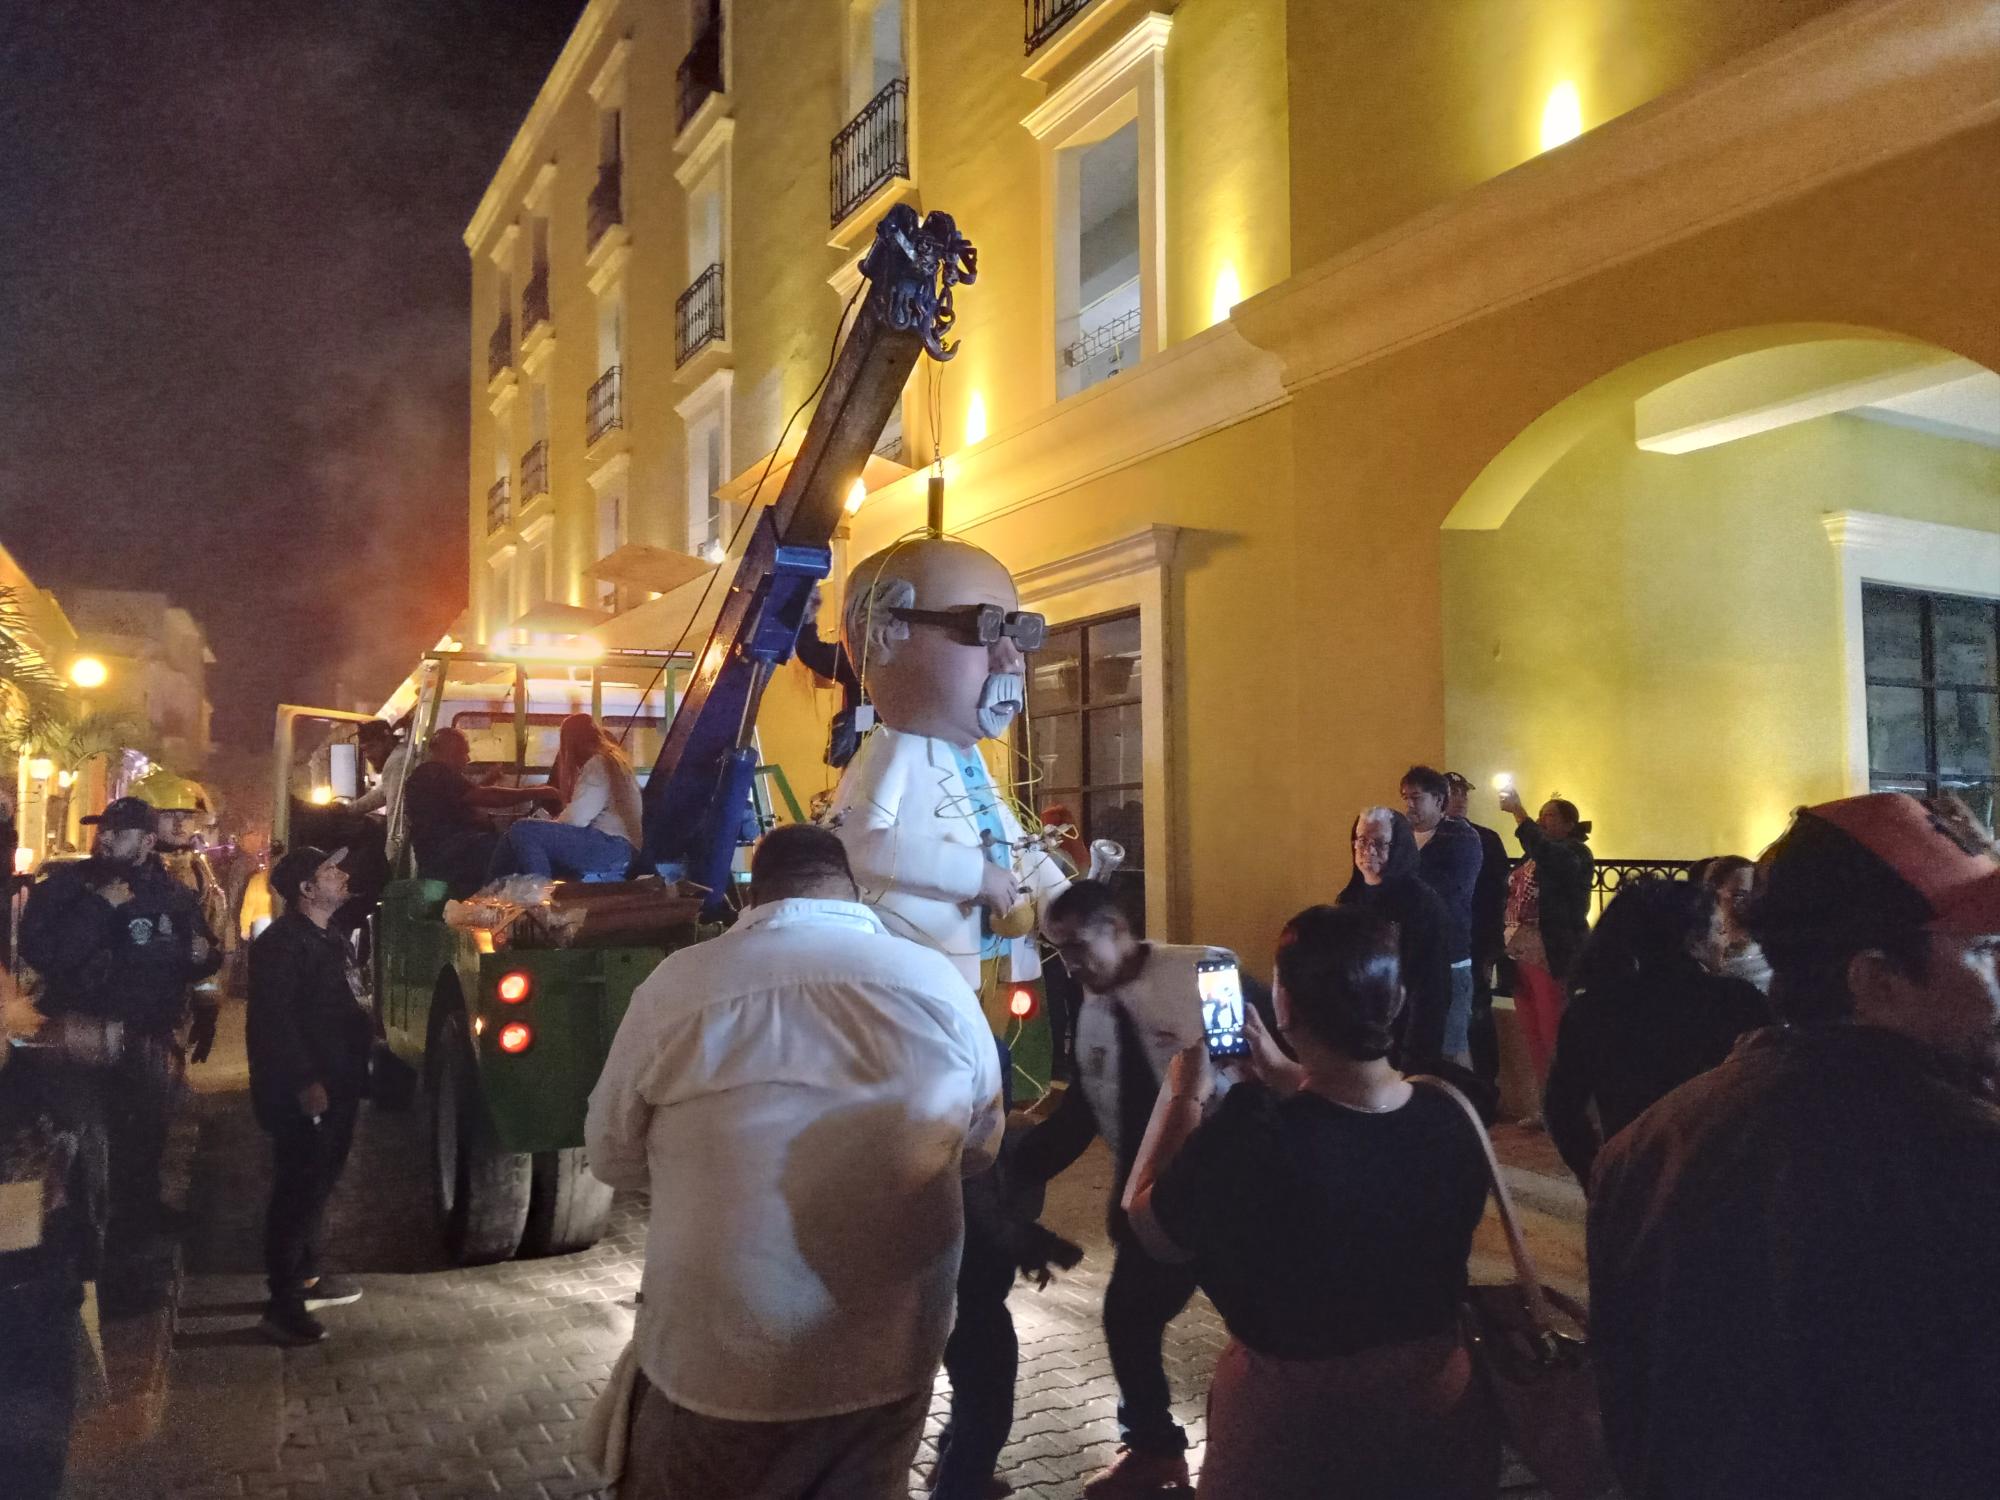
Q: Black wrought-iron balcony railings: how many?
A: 10